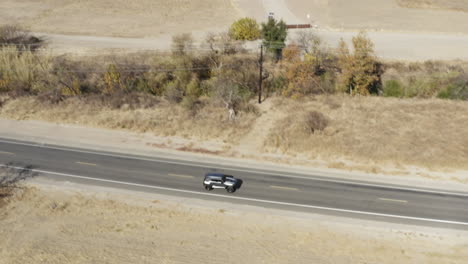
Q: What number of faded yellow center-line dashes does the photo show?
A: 5